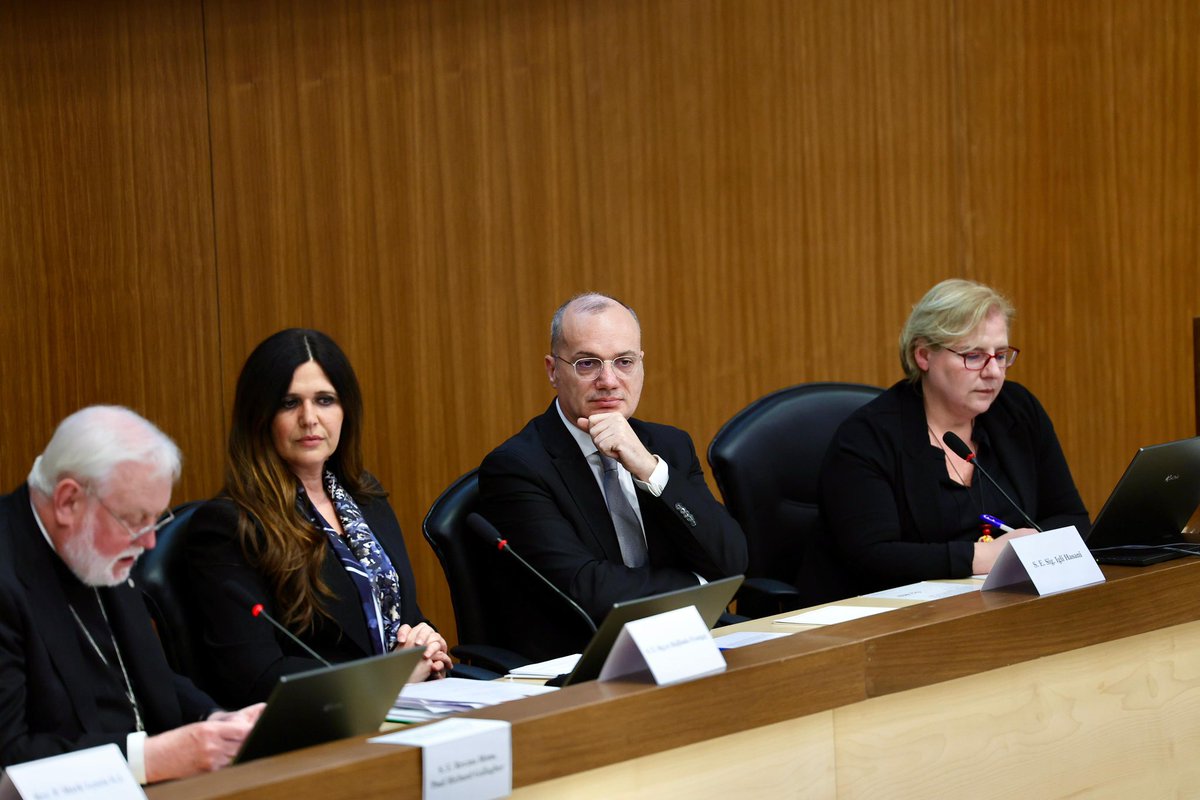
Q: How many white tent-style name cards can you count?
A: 4